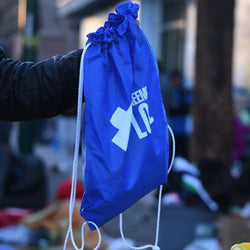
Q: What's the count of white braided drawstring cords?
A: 2